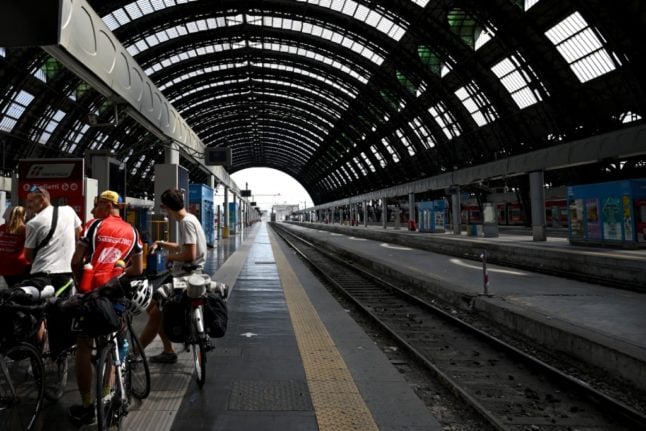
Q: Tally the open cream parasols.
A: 0